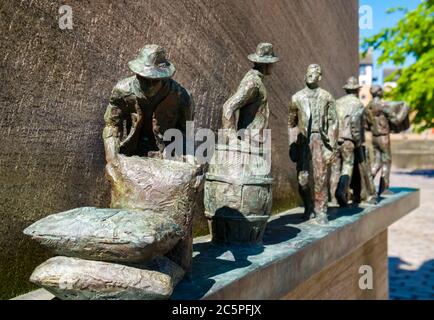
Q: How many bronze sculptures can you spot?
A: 5